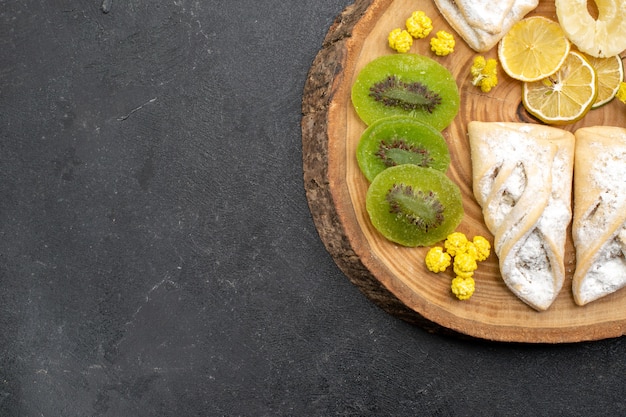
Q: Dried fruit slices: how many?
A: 7